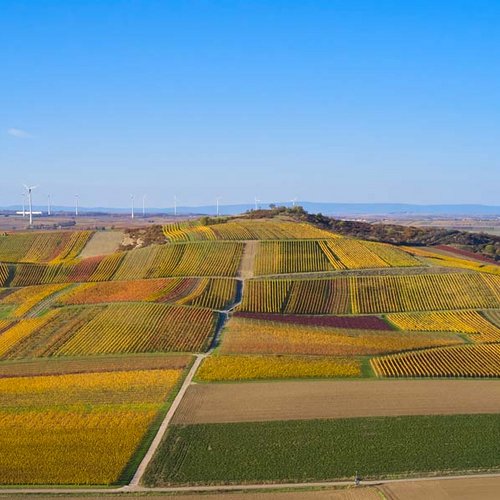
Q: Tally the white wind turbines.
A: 10